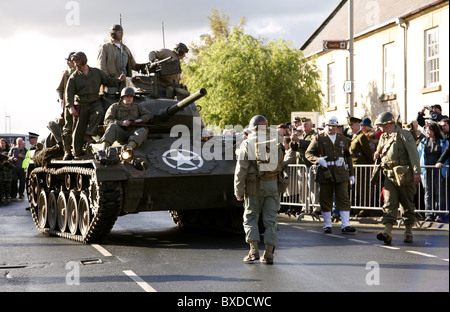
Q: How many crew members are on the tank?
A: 5